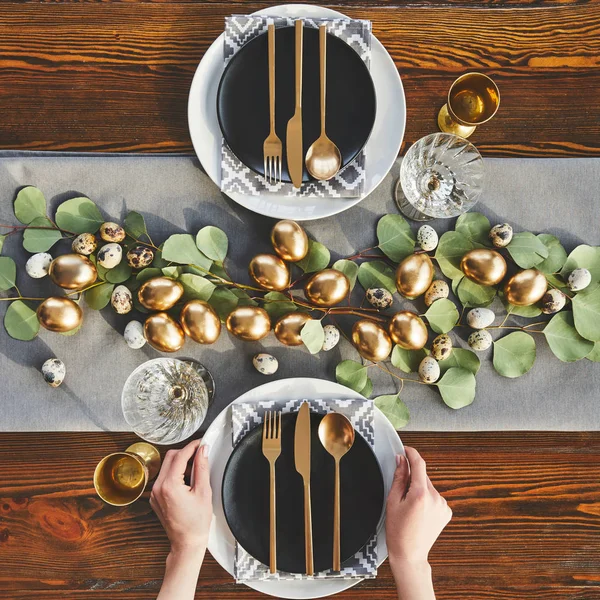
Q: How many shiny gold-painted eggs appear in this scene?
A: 15